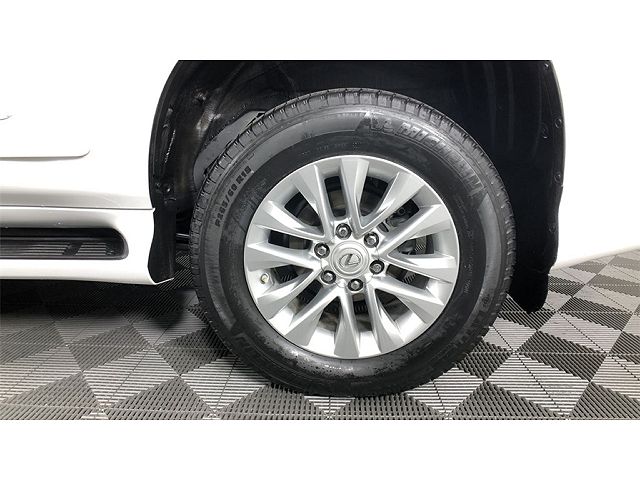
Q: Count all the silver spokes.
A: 12